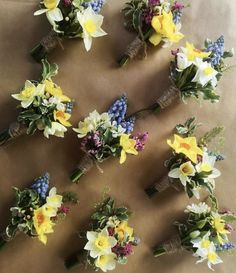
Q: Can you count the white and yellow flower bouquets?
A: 9